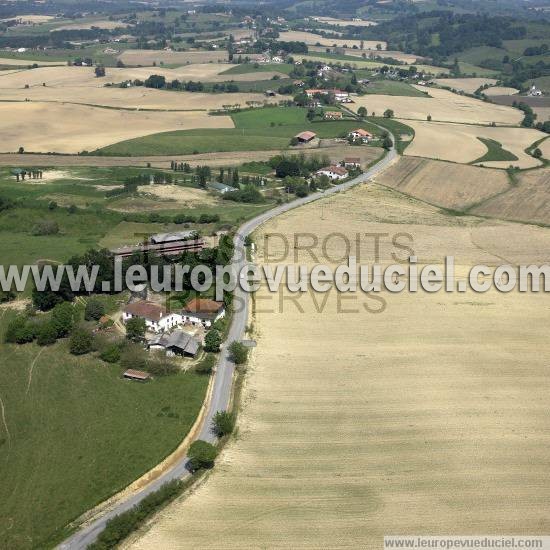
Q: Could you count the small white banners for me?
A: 1